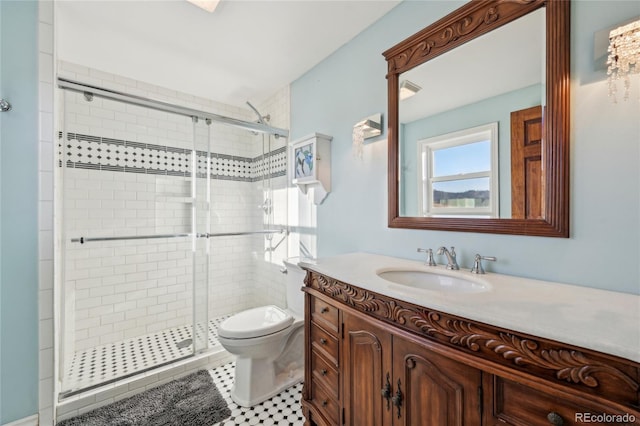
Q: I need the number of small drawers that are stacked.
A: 4